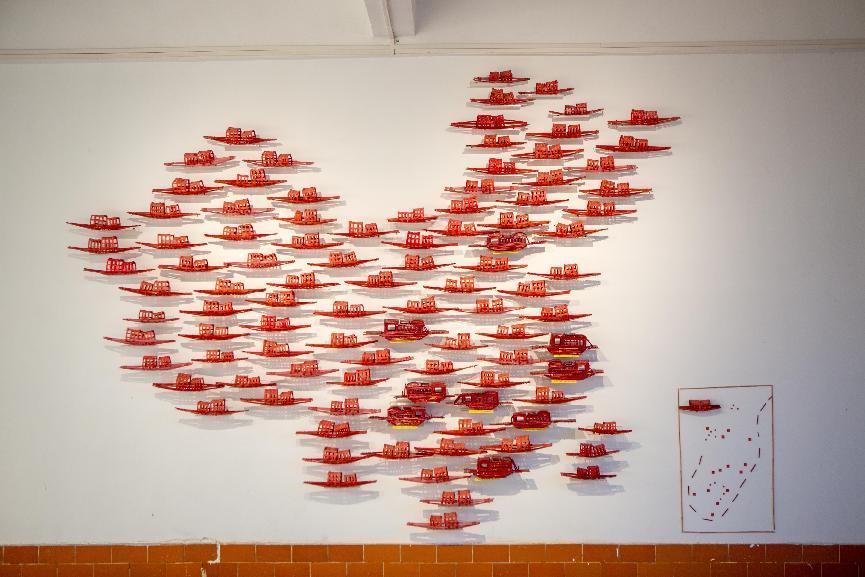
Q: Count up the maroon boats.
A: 9